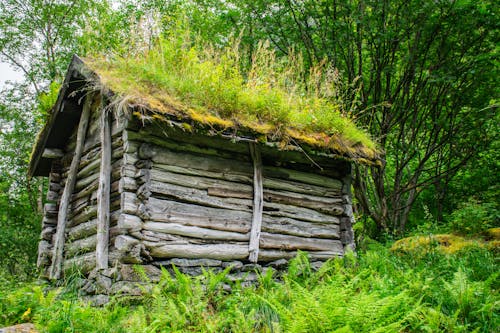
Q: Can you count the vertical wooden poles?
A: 3